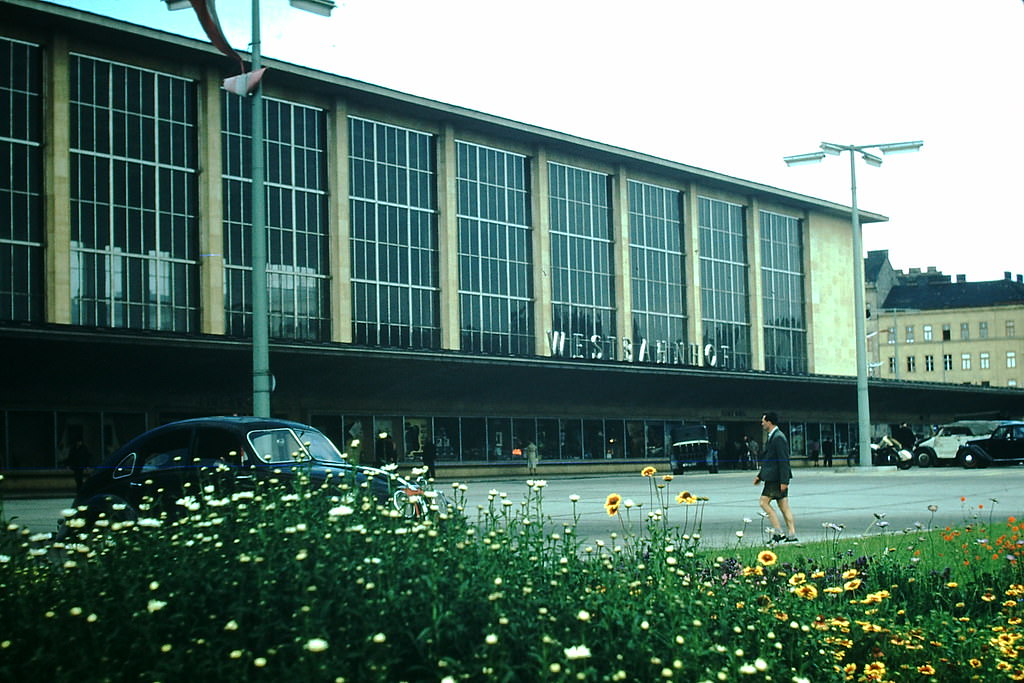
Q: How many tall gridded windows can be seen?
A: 9